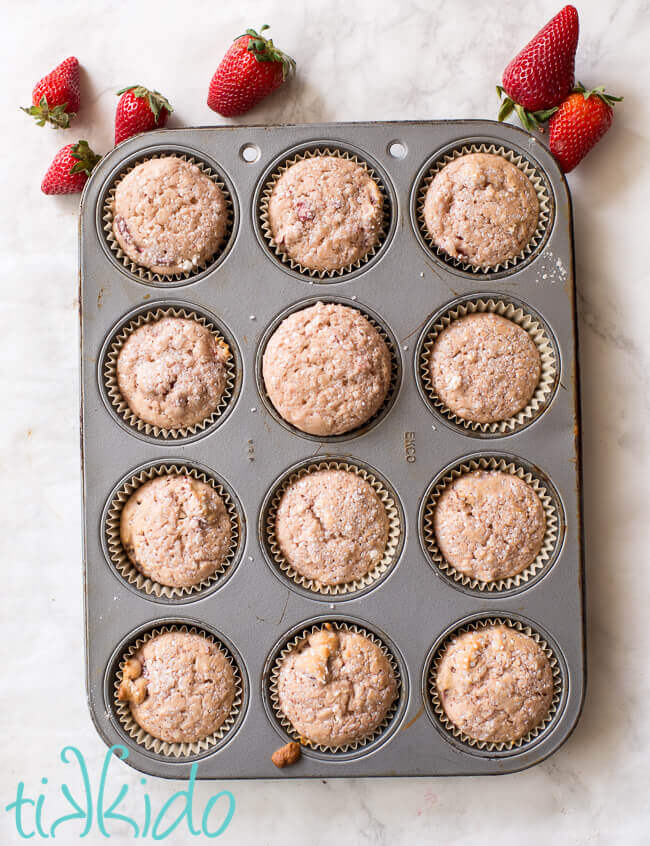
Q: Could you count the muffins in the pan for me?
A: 12